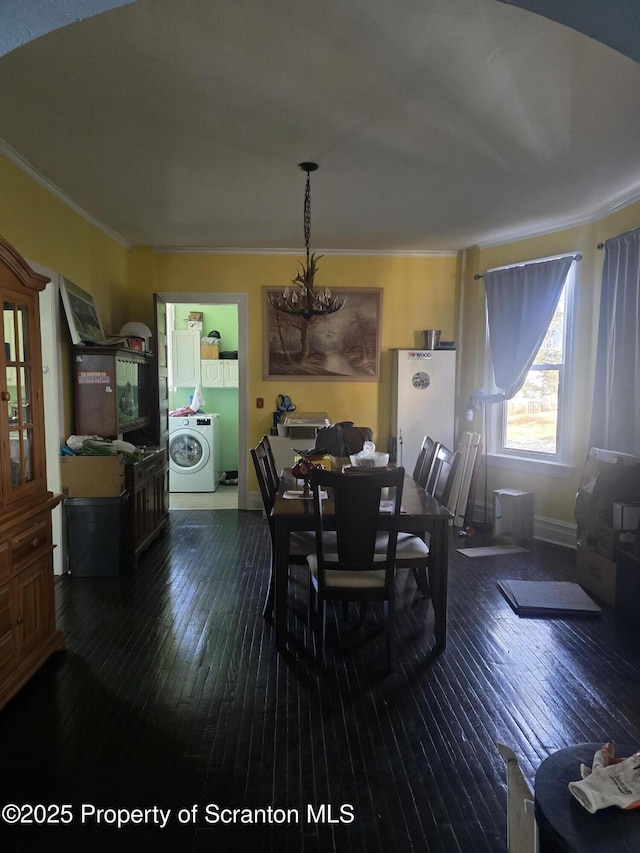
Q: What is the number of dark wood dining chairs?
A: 5